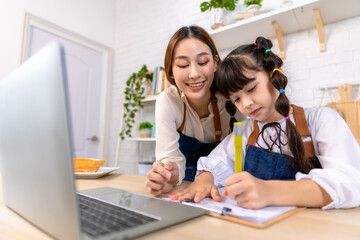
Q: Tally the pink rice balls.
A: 0